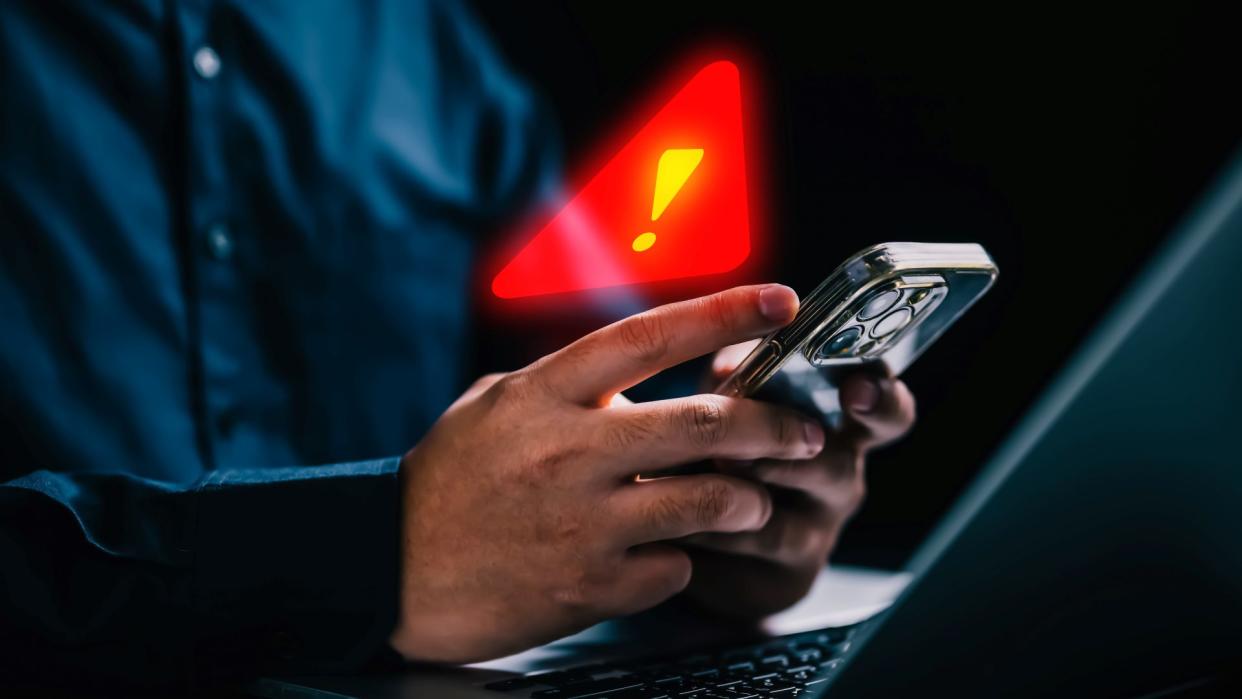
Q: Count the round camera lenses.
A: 3